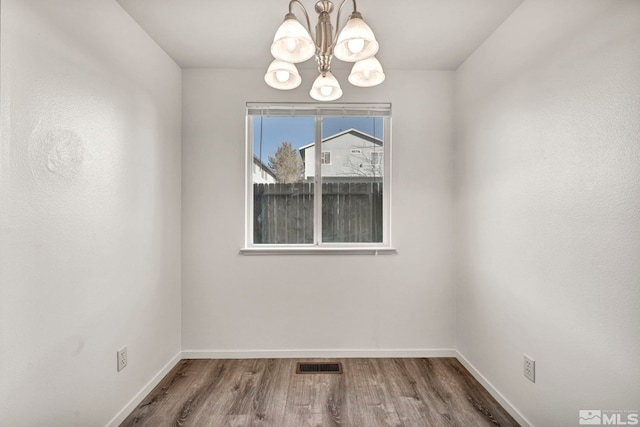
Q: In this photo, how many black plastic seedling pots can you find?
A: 0